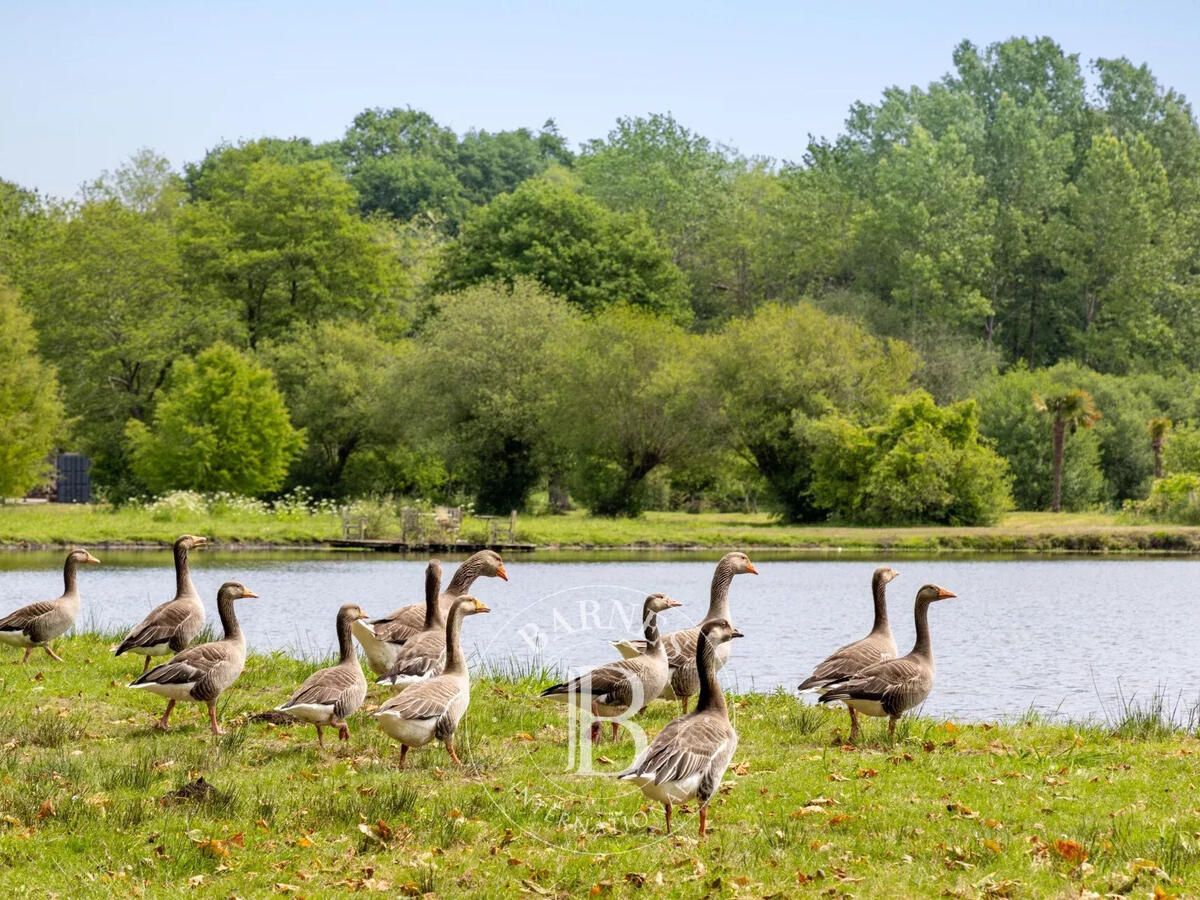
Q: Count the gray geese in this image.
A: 12